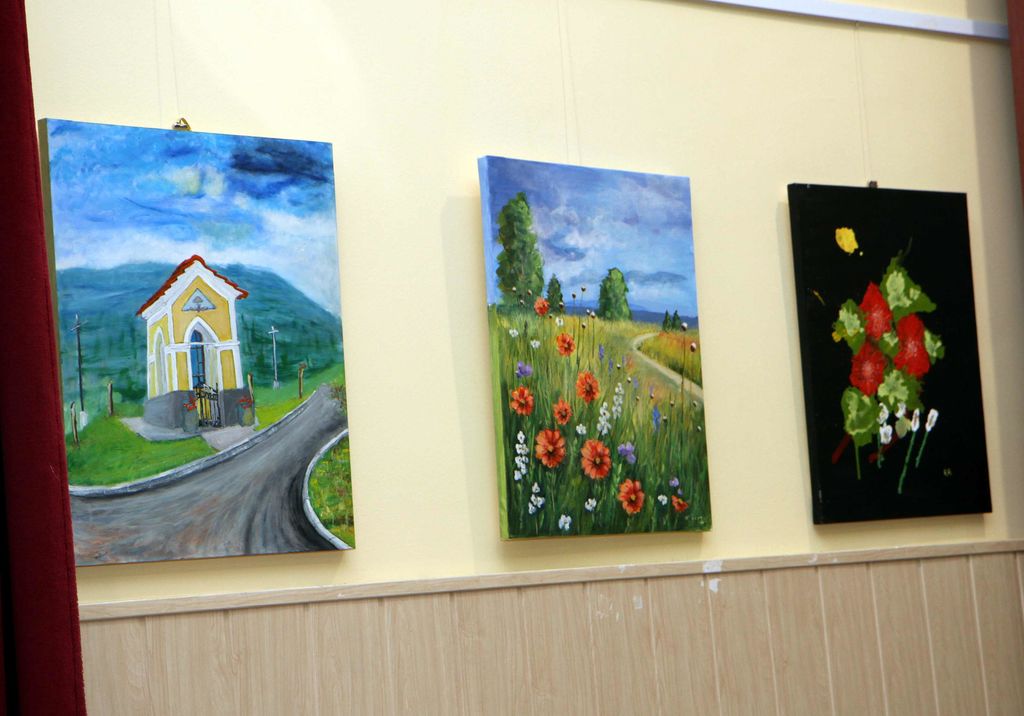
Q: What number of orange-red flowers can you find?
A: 9